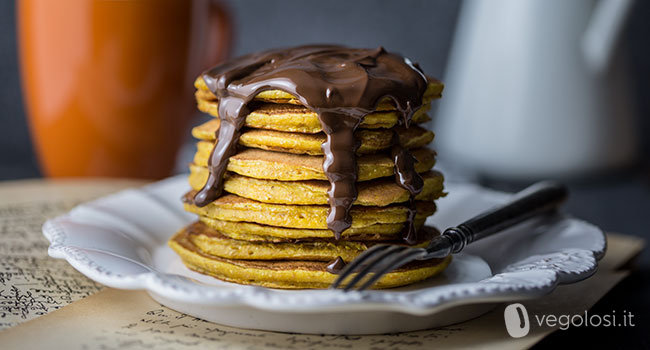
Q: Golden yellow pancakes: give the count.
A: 9